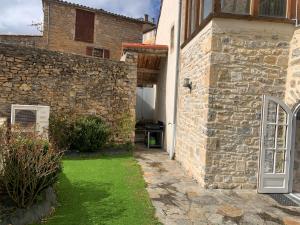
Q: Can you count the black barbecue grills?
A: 1